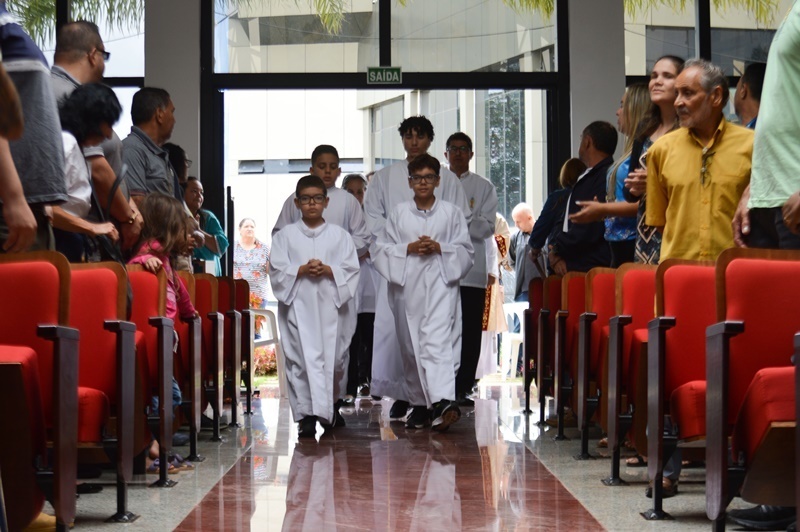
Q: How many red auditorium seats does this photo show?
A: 14